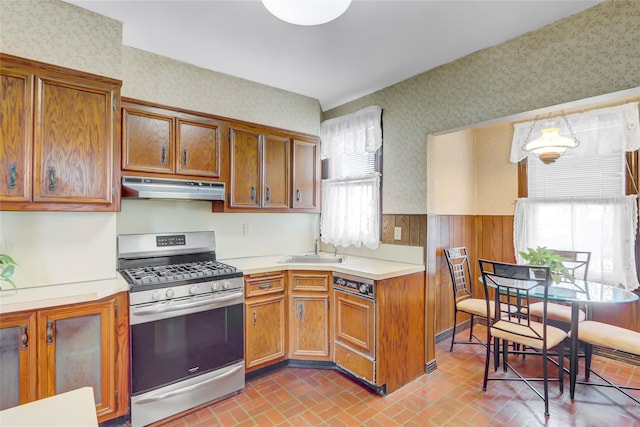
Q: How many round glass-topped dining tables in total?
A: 1